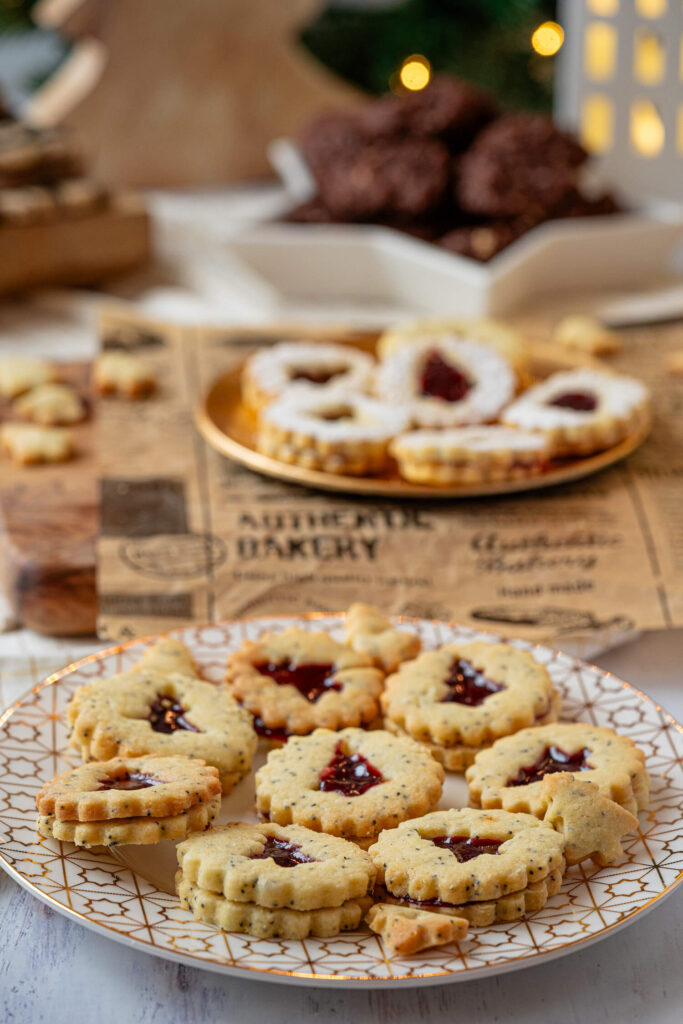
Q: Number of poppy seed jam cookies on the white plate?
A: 8